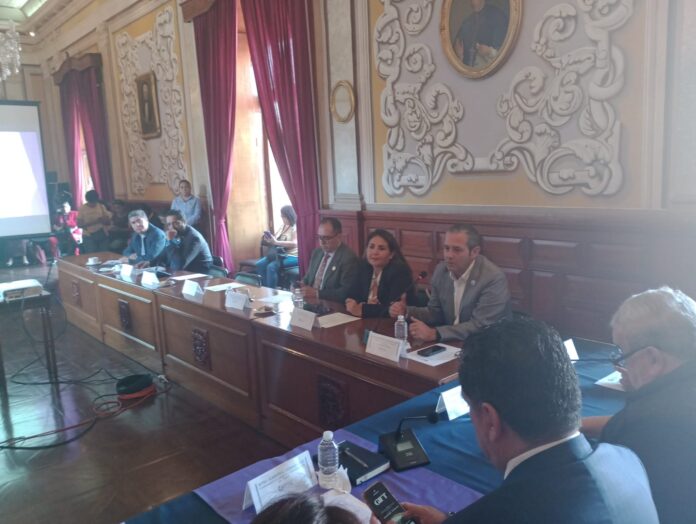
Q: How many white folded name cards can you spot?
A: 9